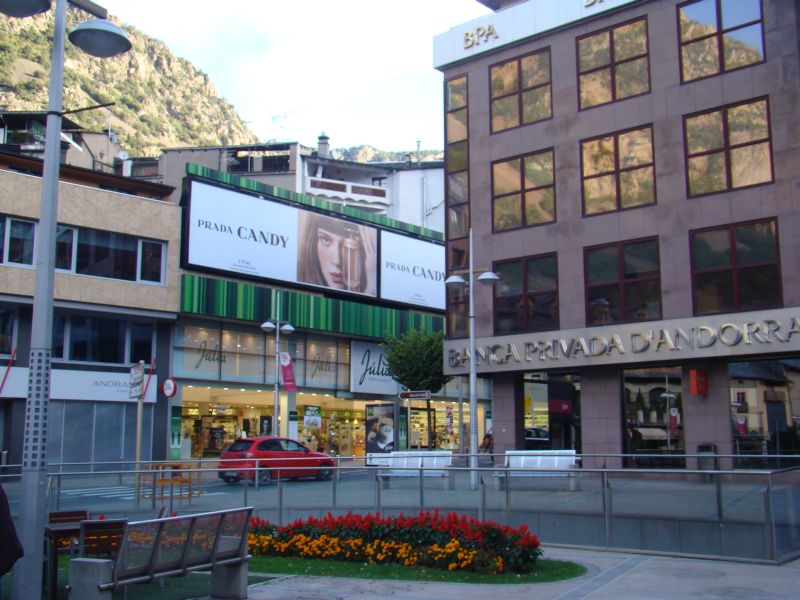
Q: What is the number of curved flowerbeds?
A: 1